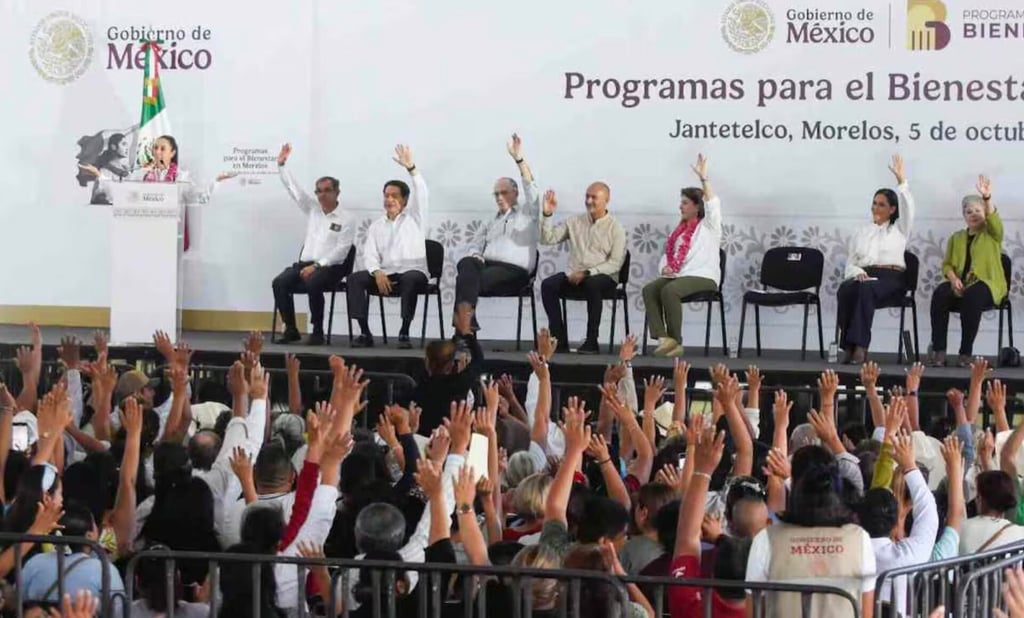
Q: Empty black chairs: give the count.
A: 1